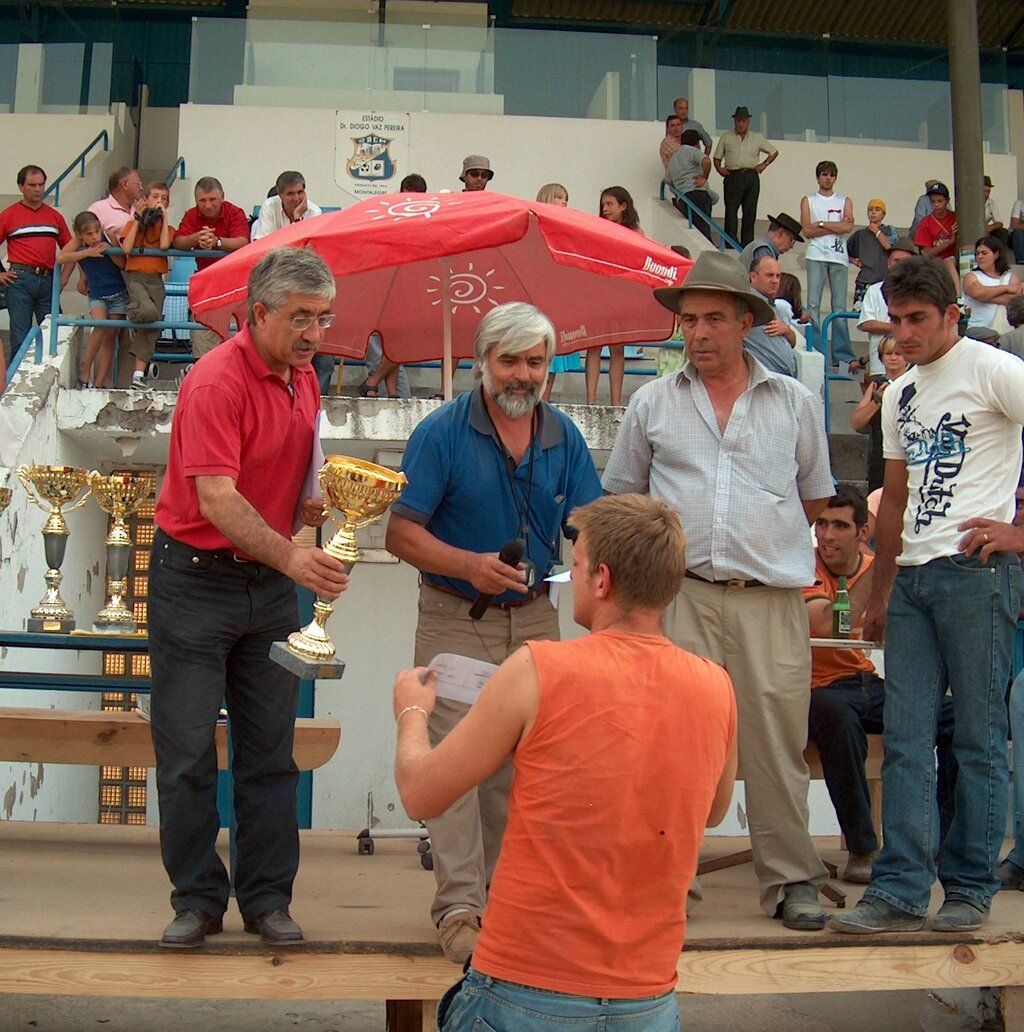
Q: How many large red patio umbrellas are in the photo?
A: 1